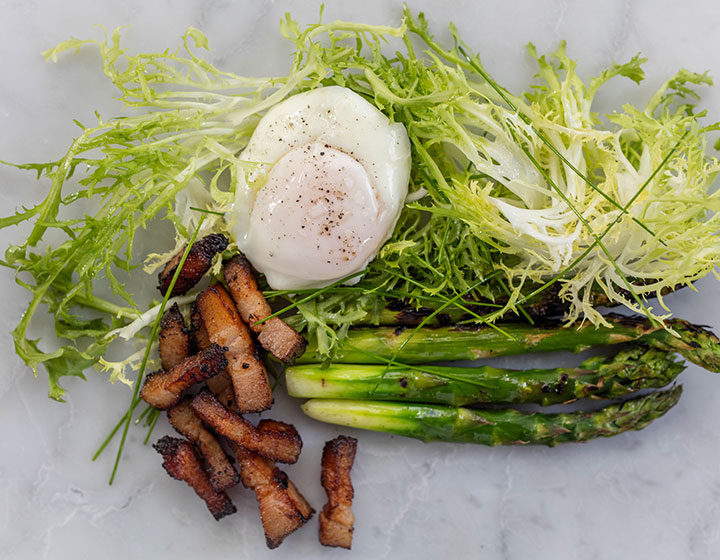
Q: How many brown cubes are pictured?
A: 11